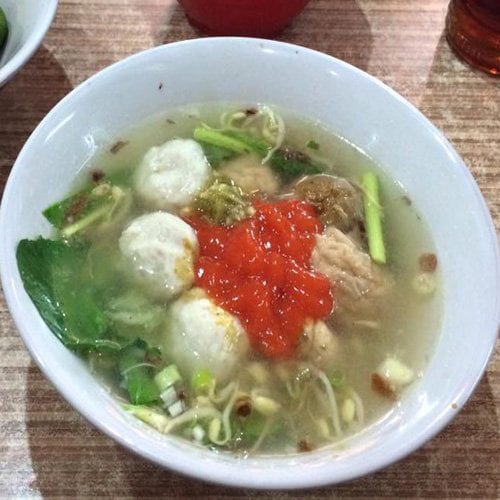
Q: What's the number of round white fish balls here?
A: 3